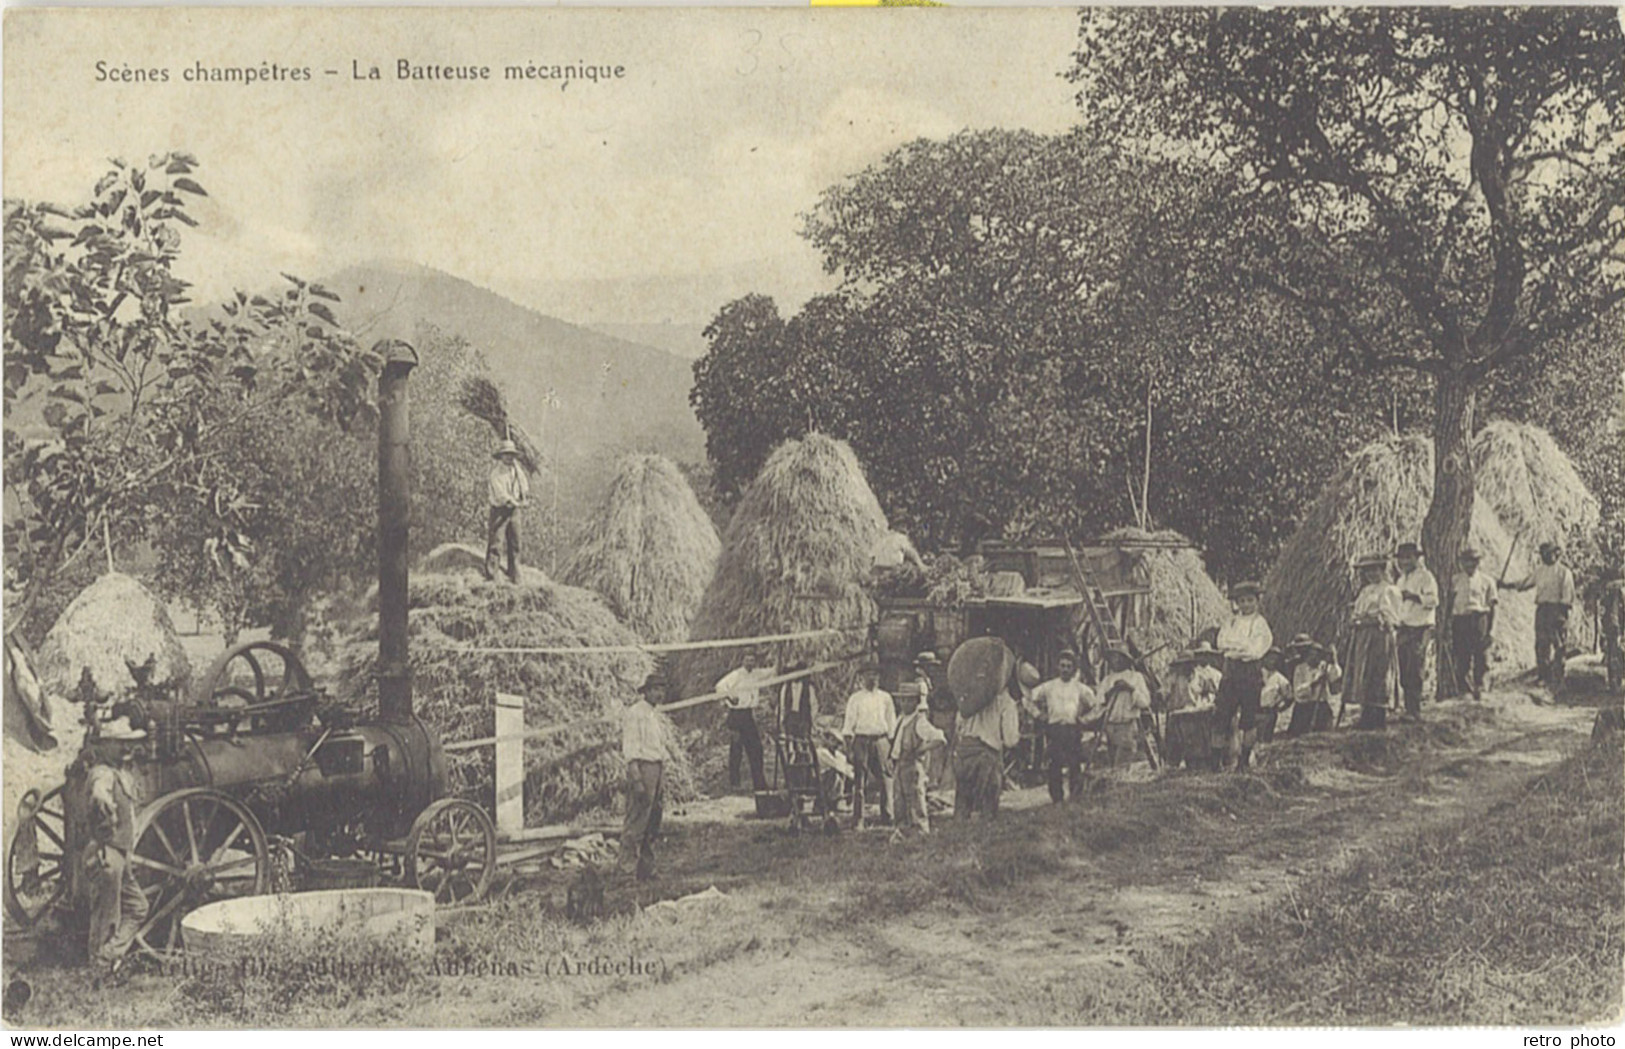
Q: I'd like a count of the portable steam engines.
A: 1